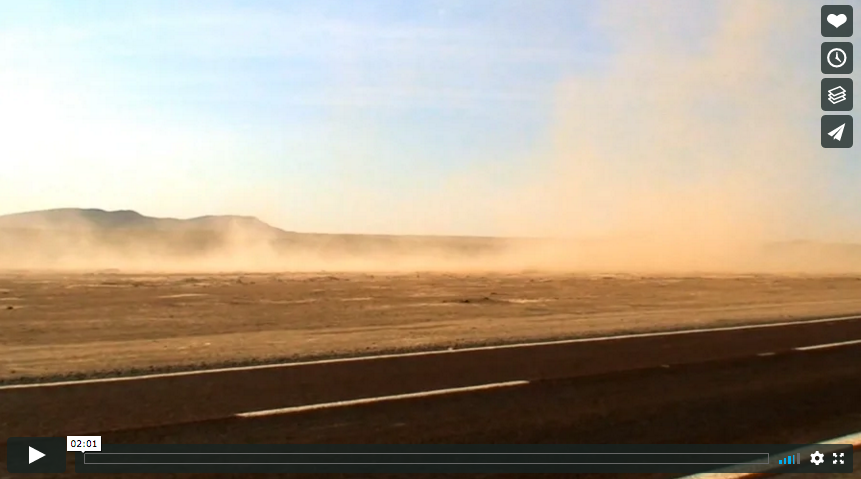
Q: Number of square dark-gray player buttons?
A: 4